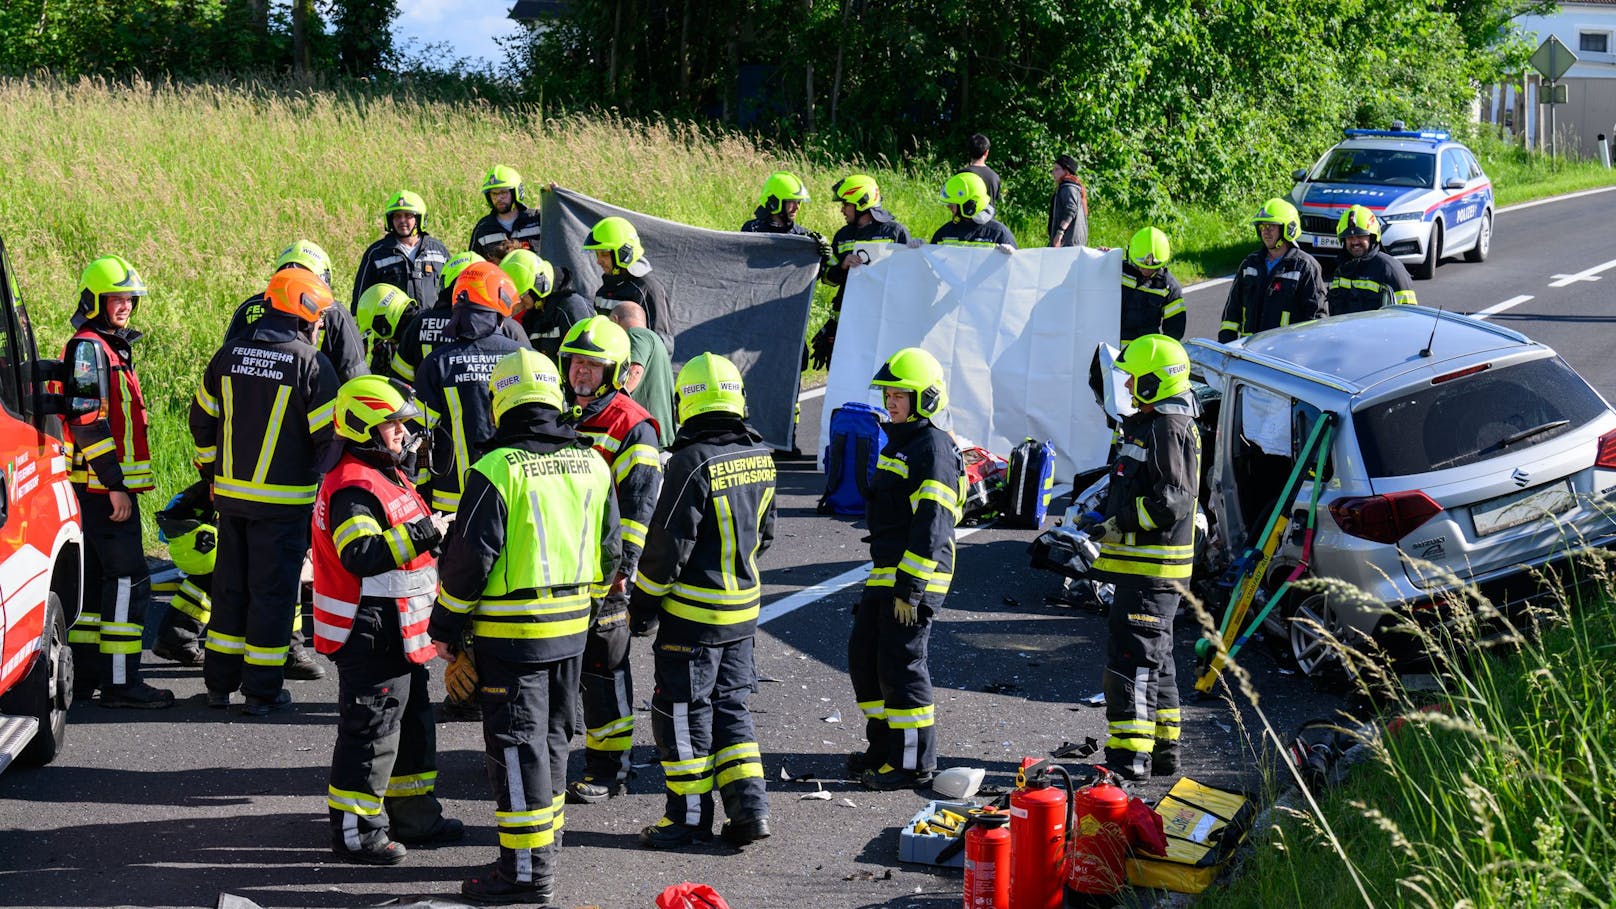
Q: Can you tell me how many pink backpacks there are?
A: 0